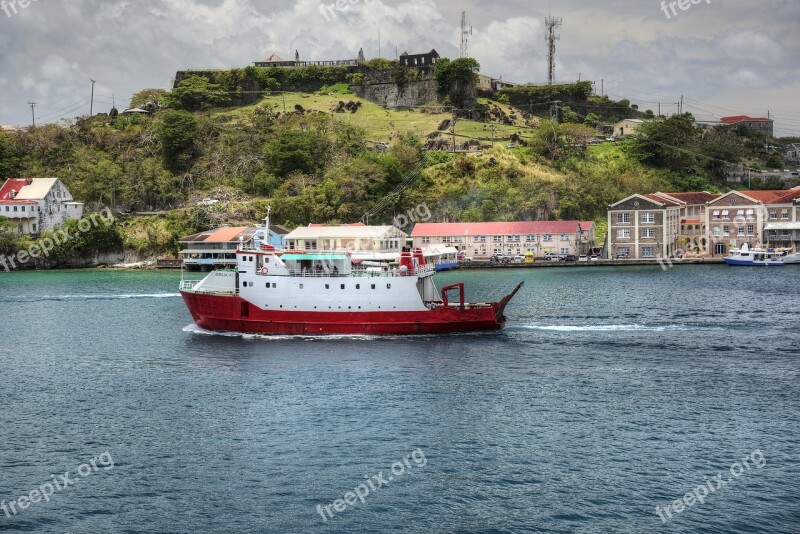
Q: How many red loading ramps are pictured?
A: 1